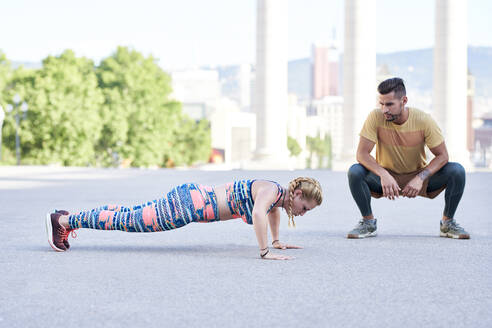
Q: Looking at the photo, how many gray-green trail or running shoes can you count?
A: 2